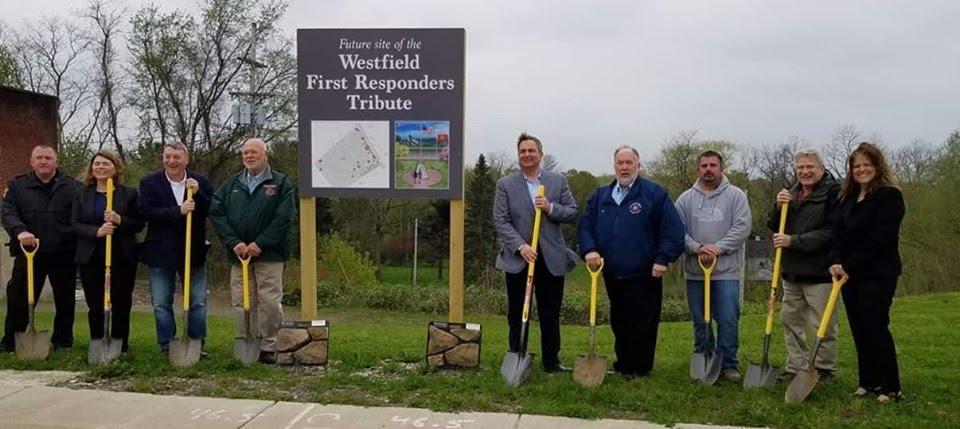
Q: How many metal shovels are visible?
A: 9